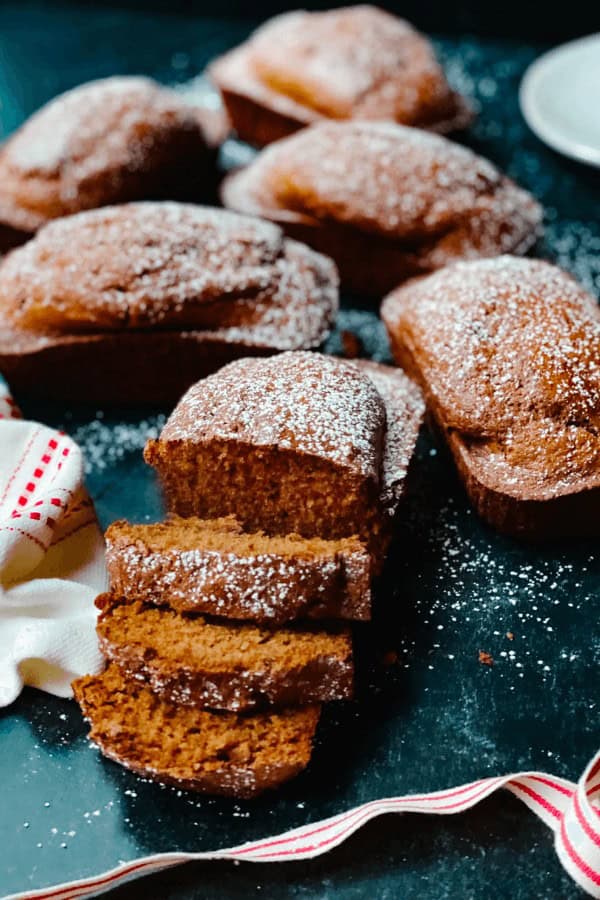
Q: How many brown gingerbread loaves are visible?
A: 6